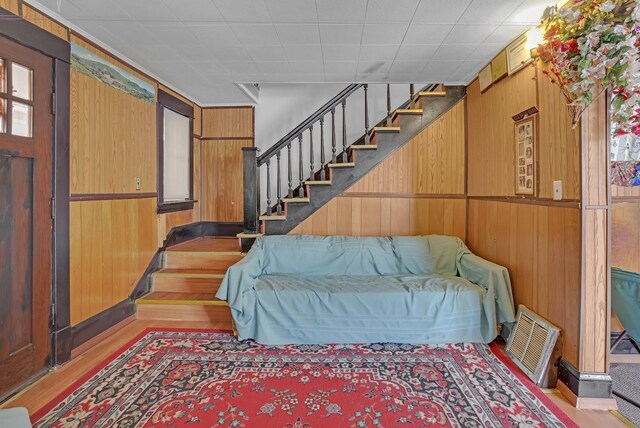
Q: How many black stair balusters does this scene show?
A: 11